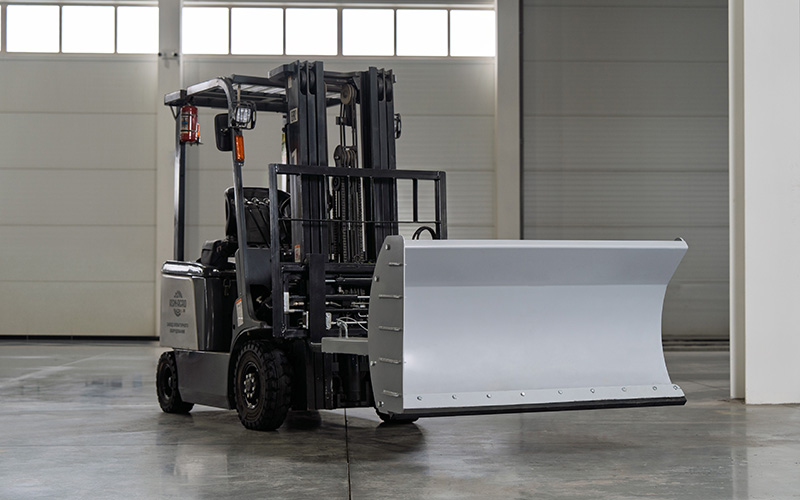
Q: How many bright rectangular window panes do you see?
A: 9